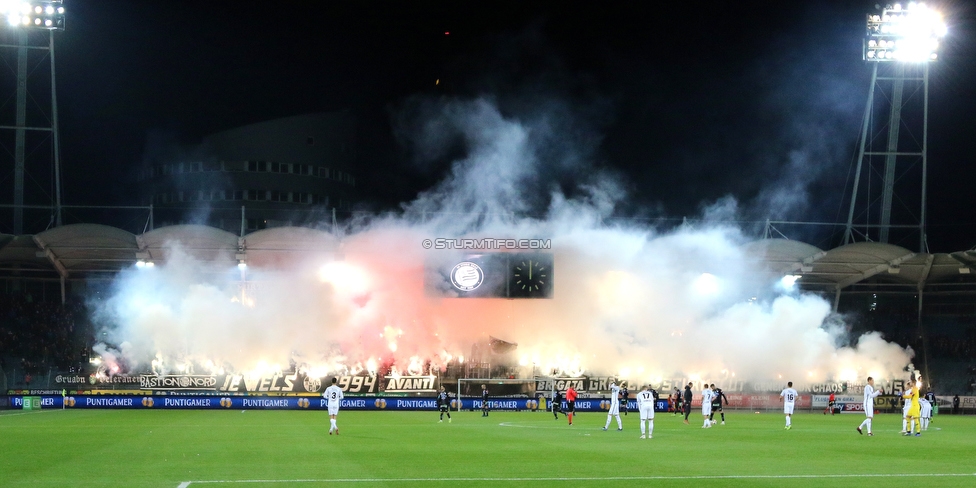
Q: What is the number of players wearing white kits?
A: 8